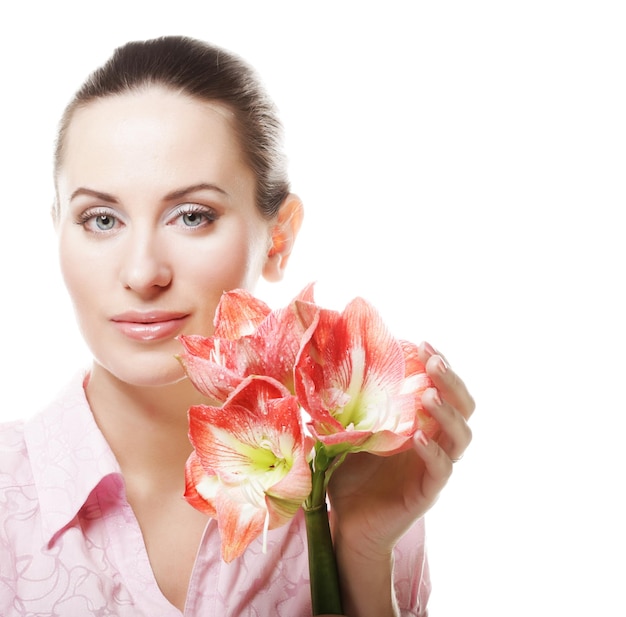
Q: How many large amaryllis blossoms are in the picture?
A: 3